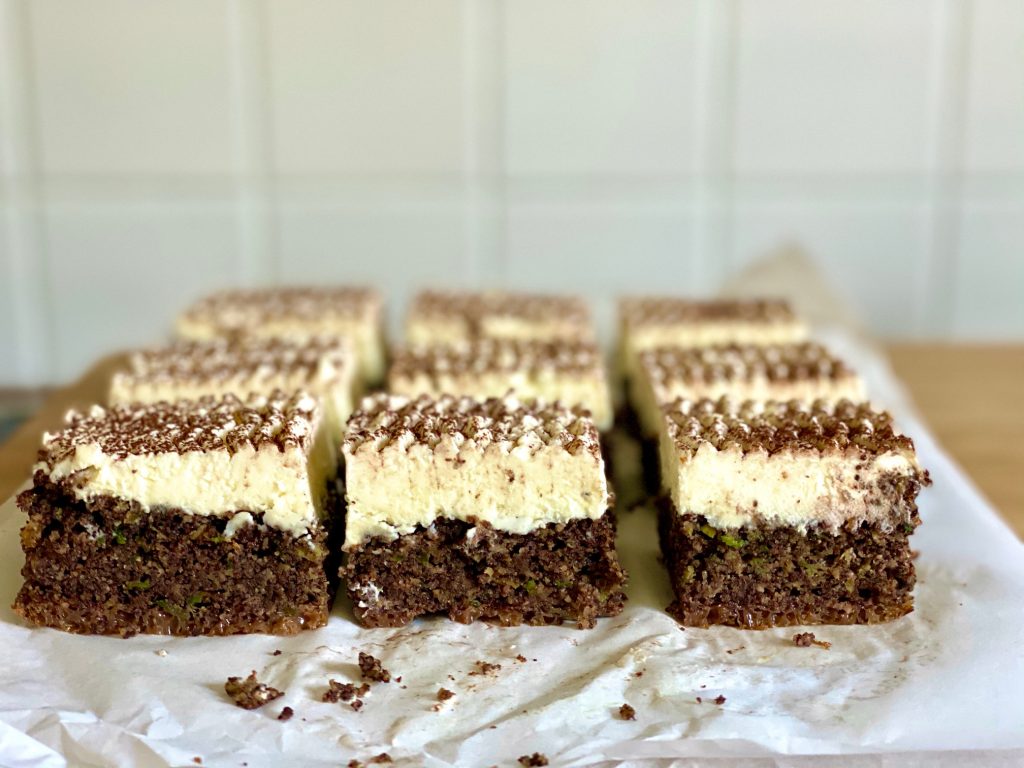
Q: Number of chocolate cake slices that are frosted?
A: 9